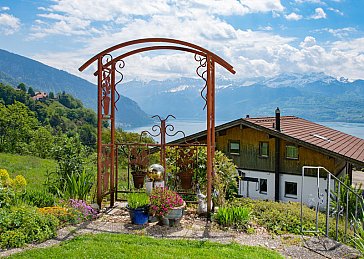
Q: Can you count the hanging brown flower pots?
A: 2